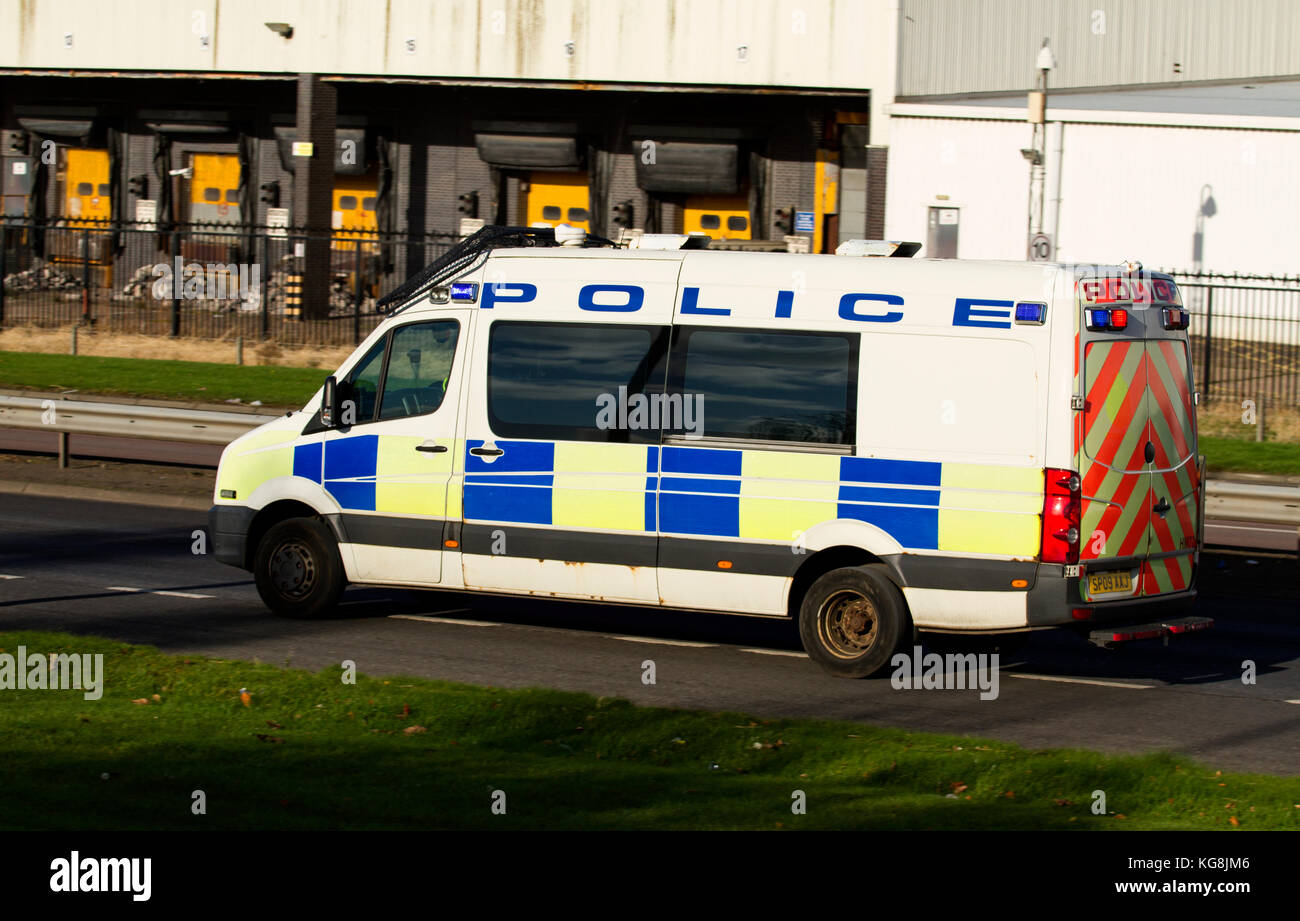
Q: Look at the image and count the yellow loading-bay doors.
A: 5